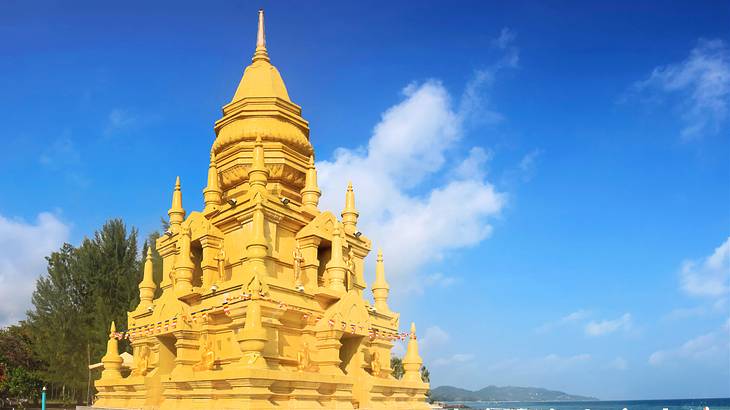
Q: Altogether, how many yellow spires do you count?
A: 14